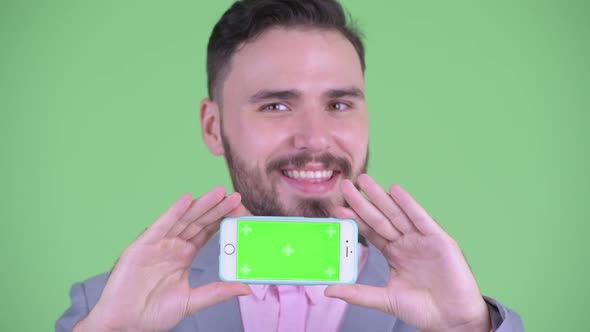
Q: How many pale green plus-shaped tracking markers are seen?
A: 5